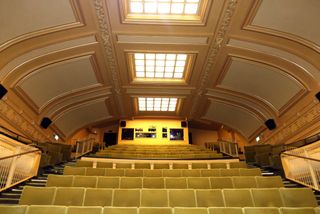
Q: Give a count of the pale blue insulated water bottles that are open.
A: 0